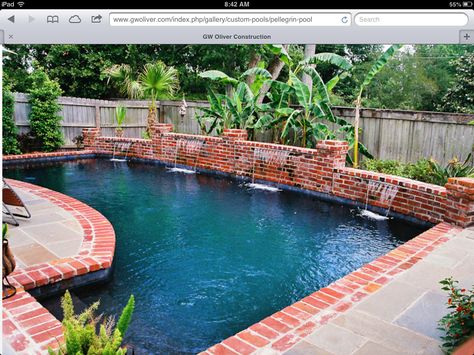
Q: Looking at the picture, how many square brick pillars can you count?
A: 5